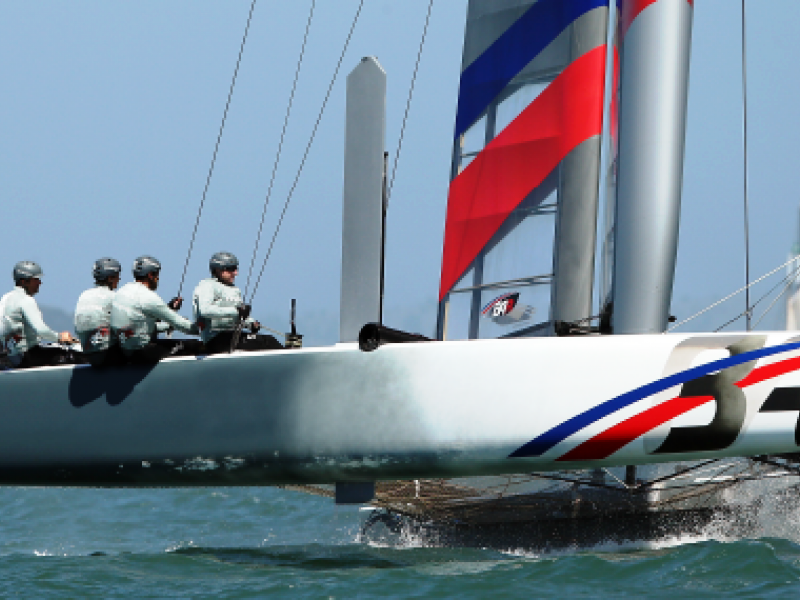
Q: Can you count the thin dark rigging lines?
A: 5